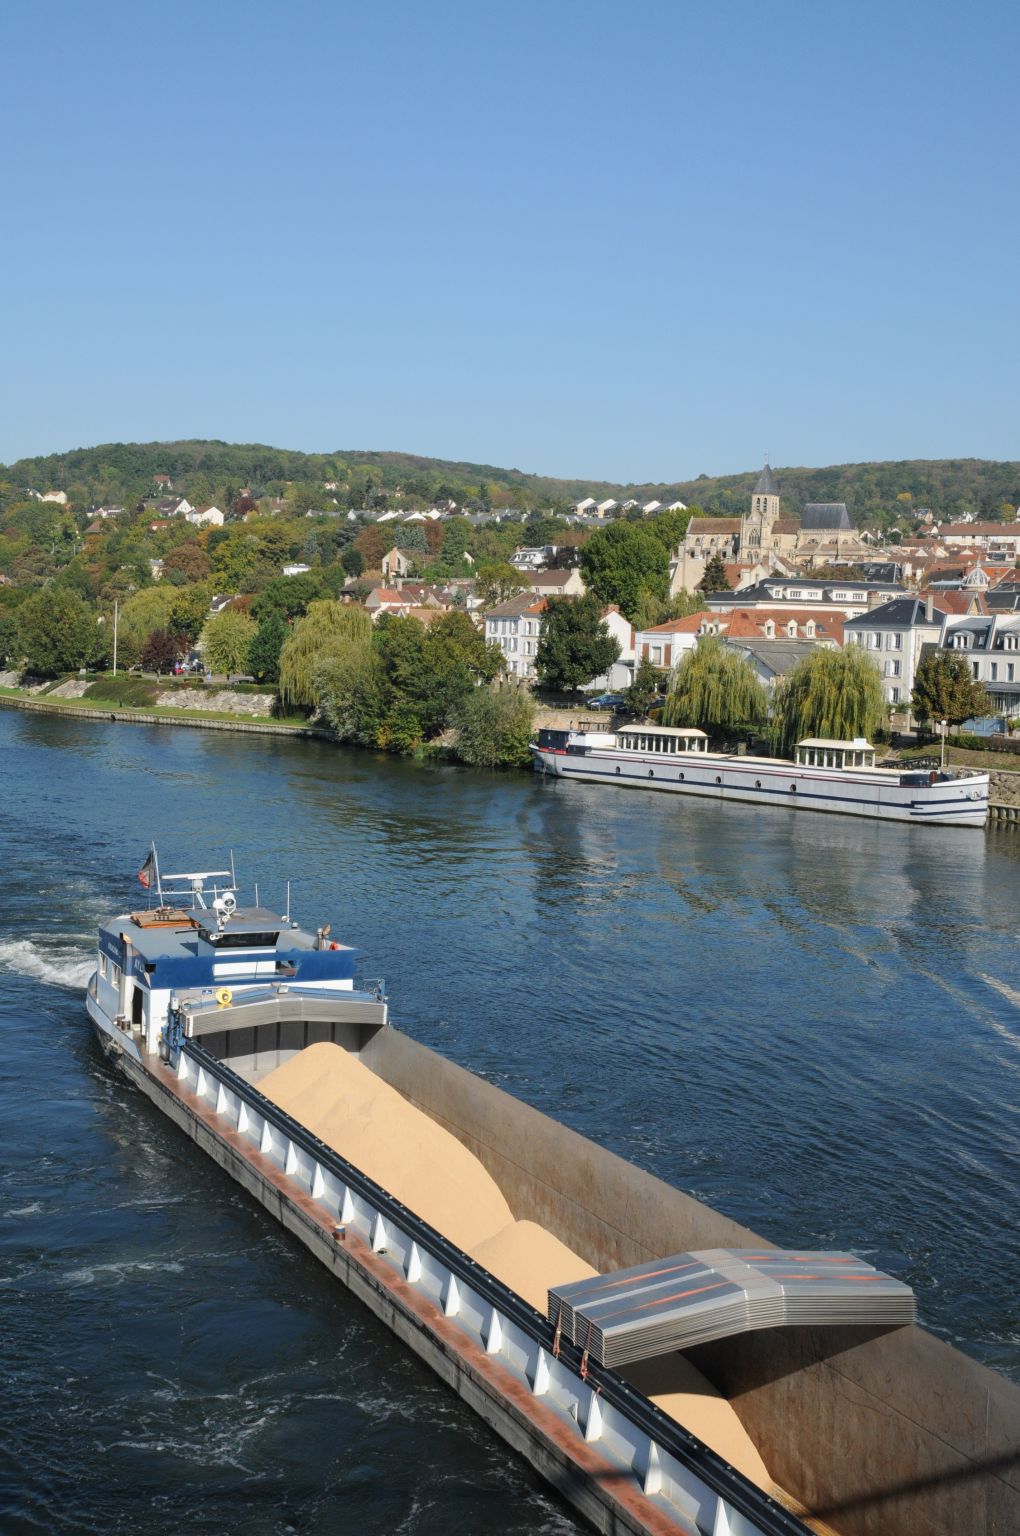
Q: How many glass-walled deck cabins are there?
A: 2